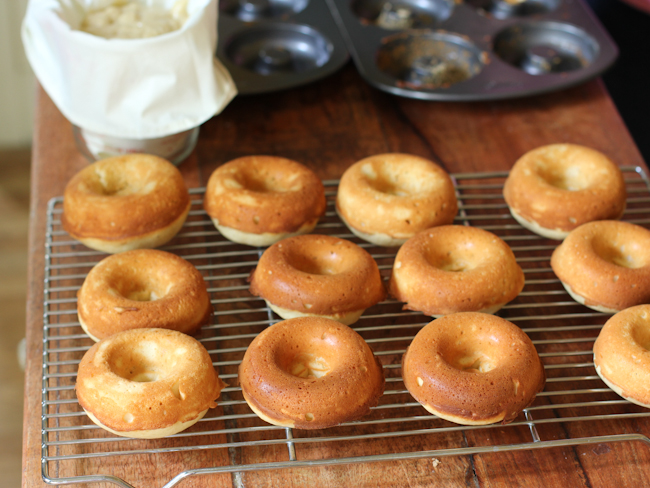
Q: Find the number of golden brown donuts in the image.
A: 12